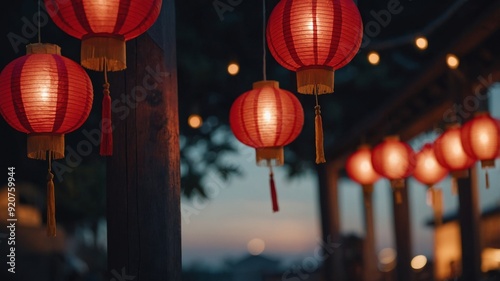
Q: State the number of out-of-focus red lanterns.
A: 5